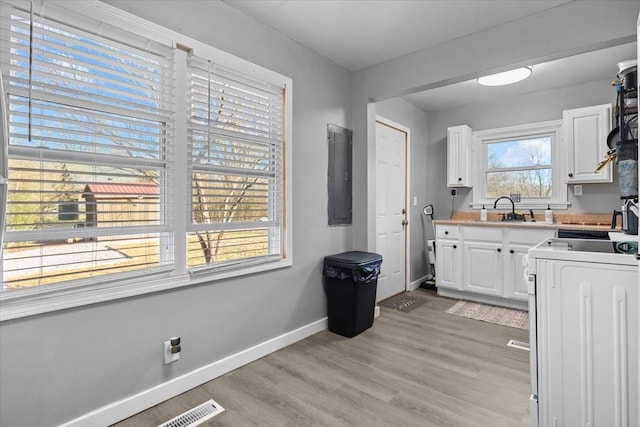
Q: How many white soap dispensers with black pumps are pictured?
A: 2